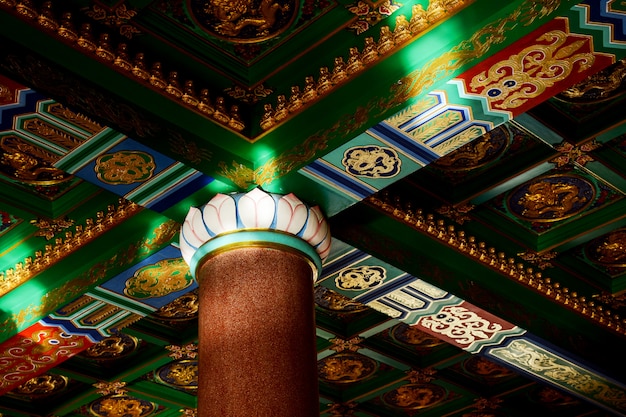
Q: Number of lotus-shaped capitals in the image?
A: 1